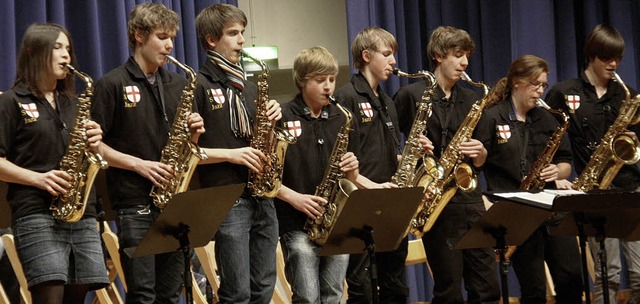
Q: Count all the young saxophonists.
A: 8